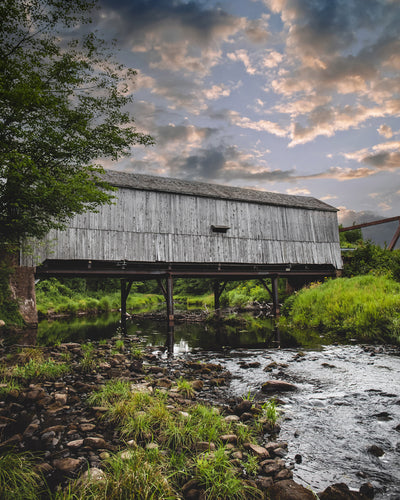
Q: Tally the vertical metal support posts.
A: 4